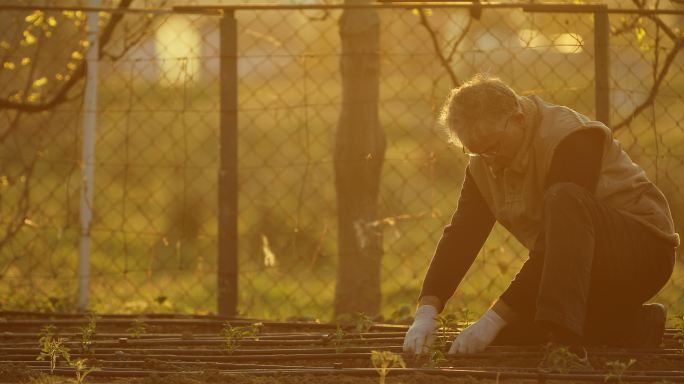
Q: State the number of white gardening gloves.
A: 2